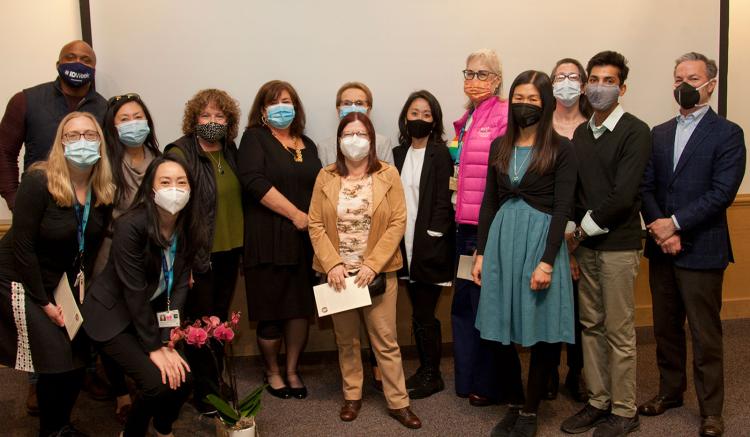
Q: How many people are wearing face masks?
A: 14